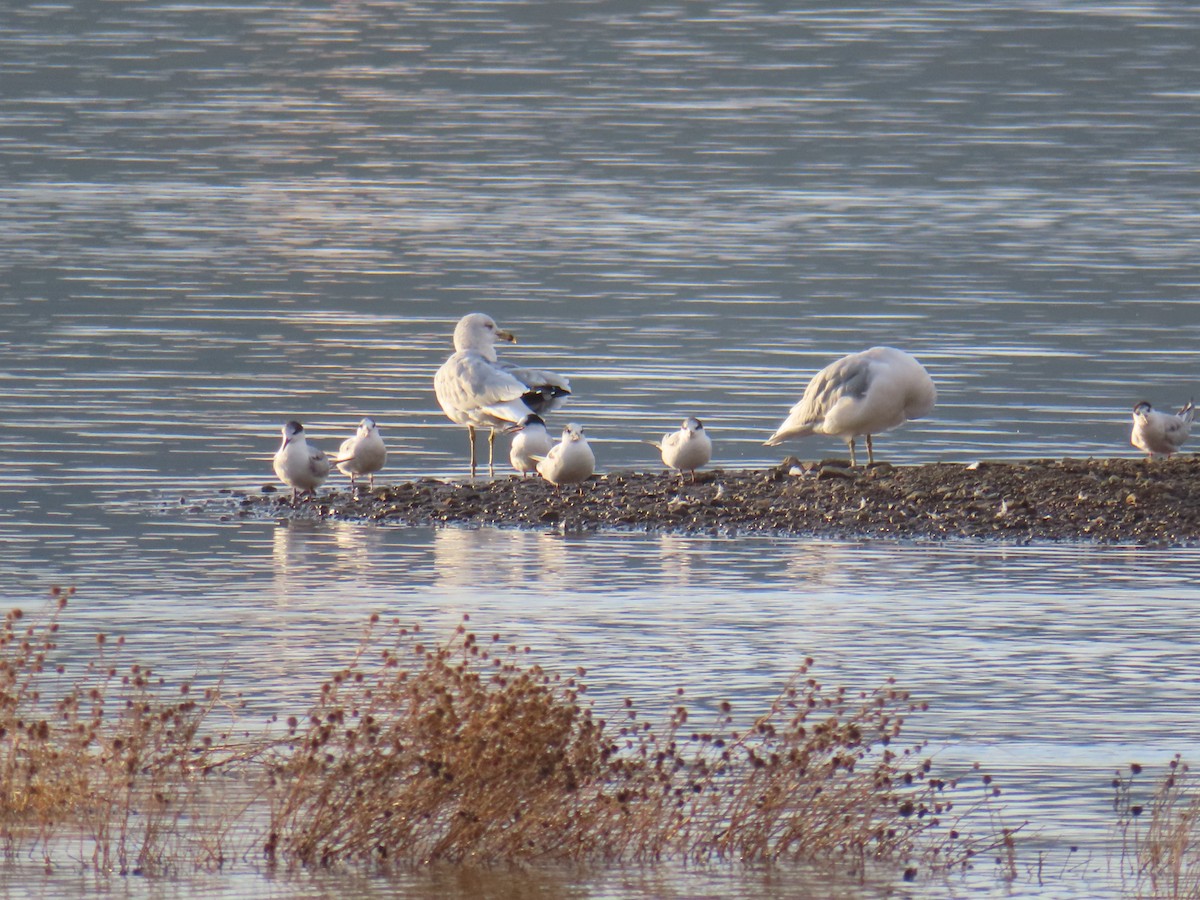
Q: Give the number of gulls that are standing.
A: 2